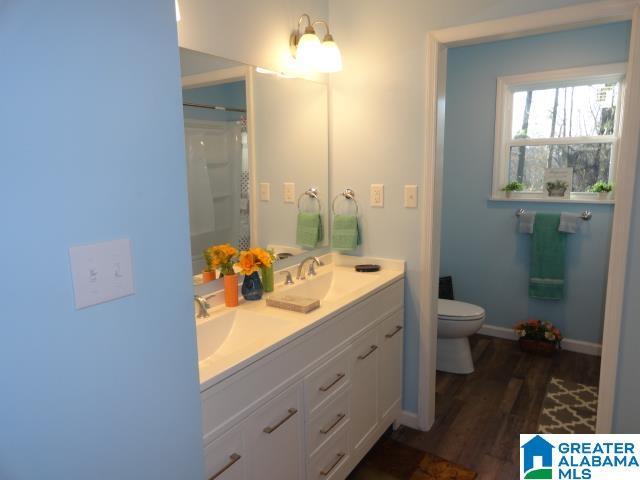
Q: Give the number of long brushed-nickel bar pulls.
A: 7